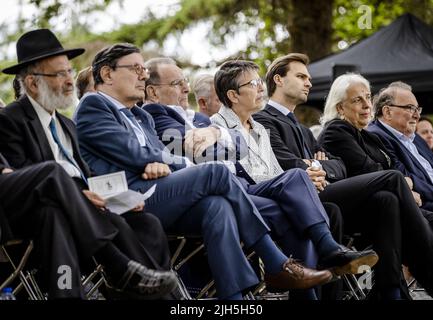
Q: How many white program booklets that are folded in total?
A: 1